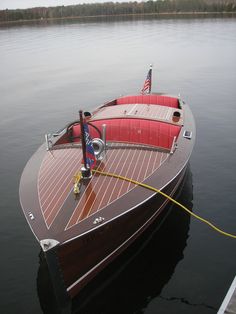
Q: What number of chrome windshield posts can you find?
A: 3